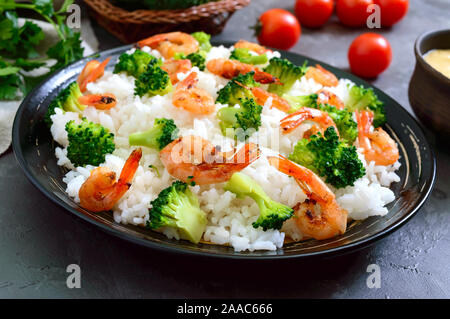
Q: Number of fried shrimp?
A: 15